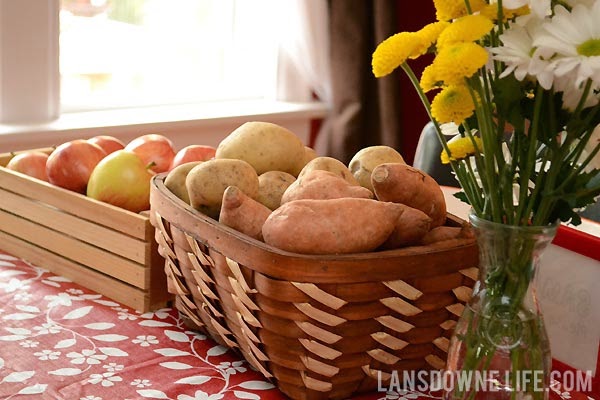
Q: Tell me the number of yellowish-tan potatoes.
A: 7